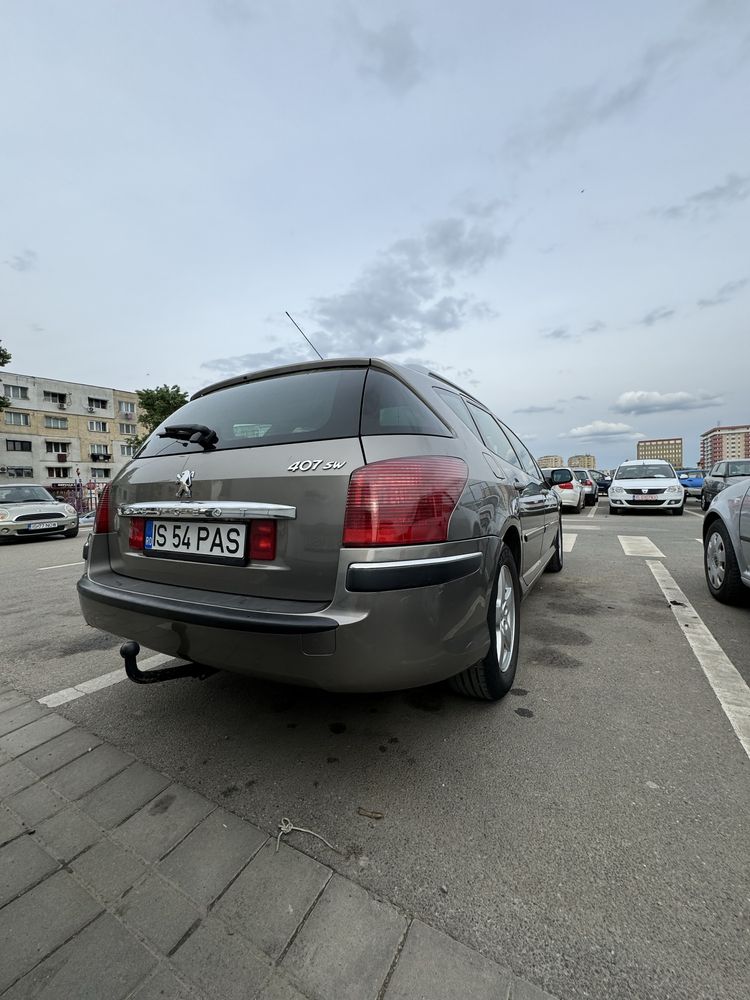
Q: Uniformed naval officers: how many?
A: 0